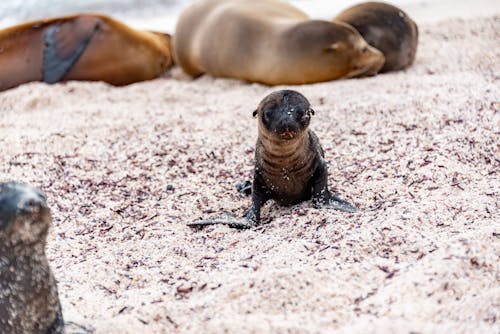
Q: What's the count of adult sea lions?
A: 3